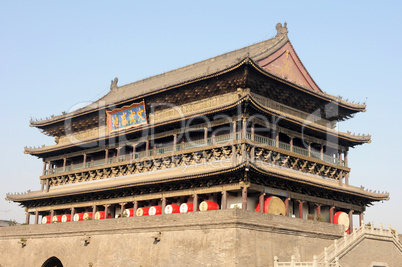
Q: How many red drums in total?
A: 14